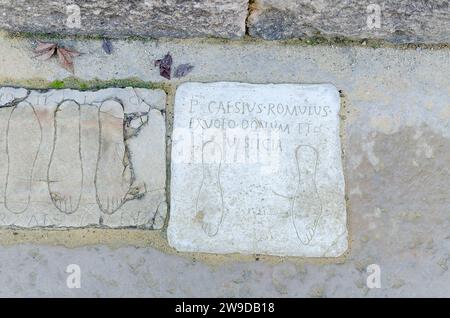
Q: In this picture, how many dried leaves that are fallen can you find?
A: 4